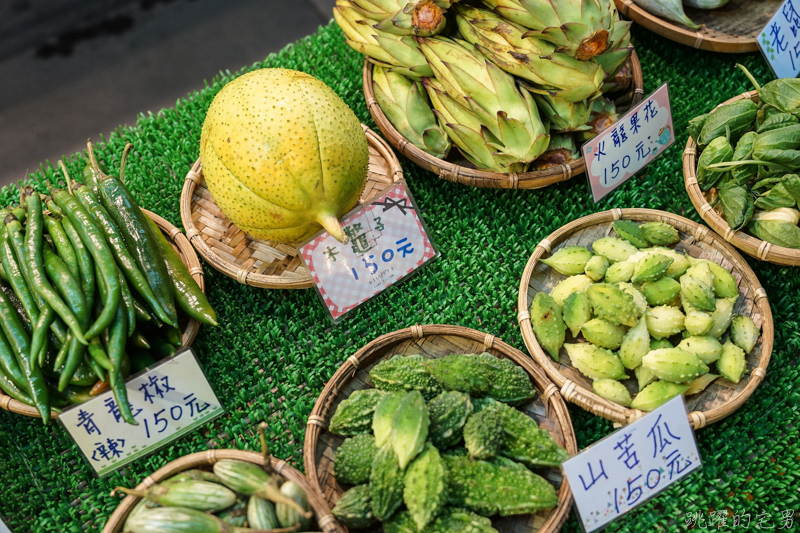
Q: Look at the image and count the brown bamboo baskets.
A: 8